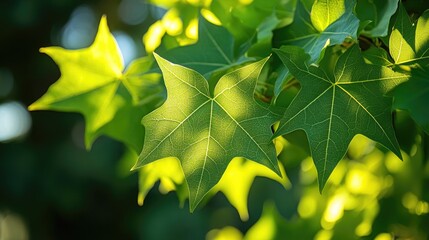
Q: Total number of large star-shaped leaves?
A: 3